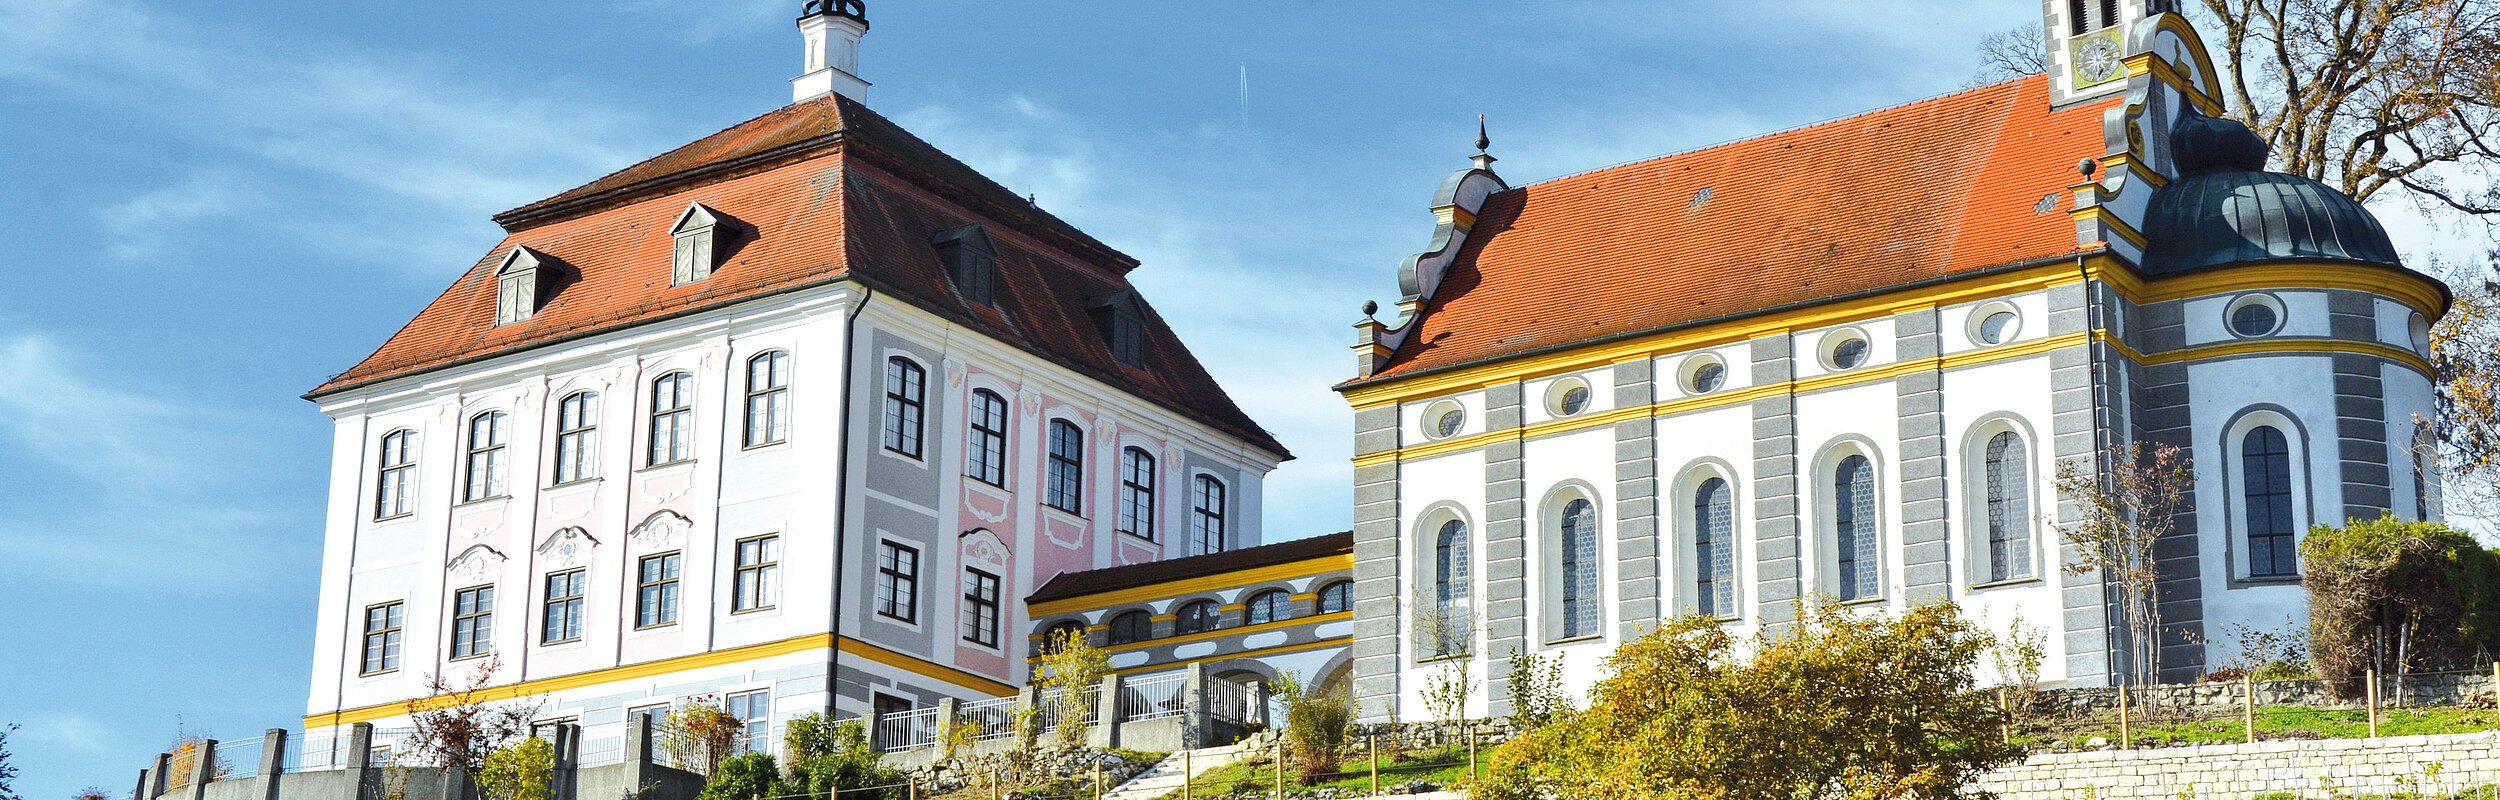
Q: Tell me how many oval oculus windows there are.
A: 7